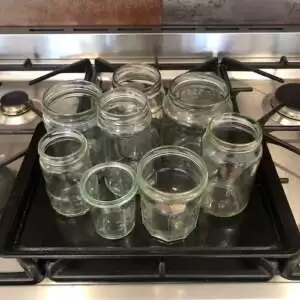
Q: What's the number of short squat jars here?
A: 2